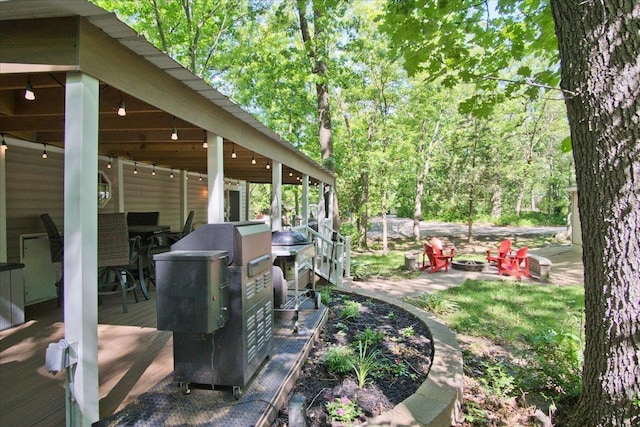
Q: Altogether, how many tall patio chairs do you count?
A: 4